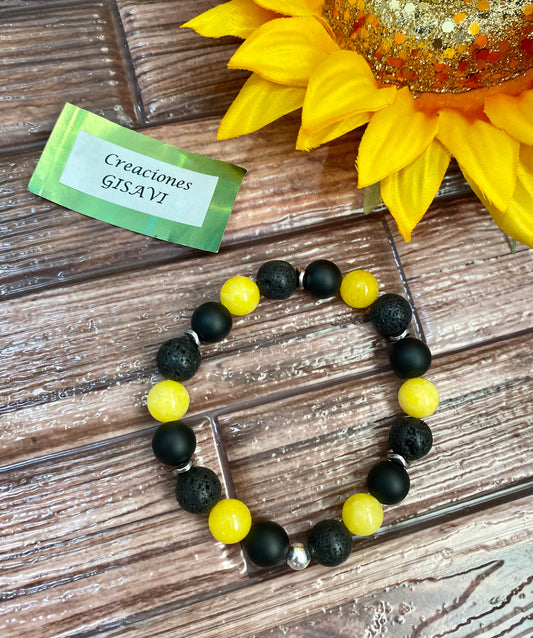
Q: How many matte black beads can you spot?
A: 6